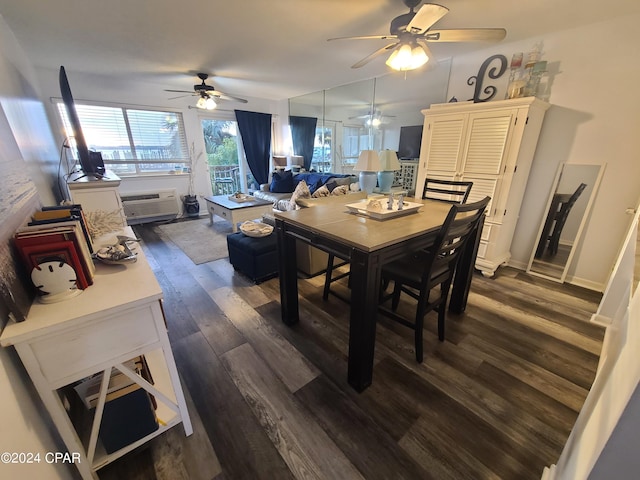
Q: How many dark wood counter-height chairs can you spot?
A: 2